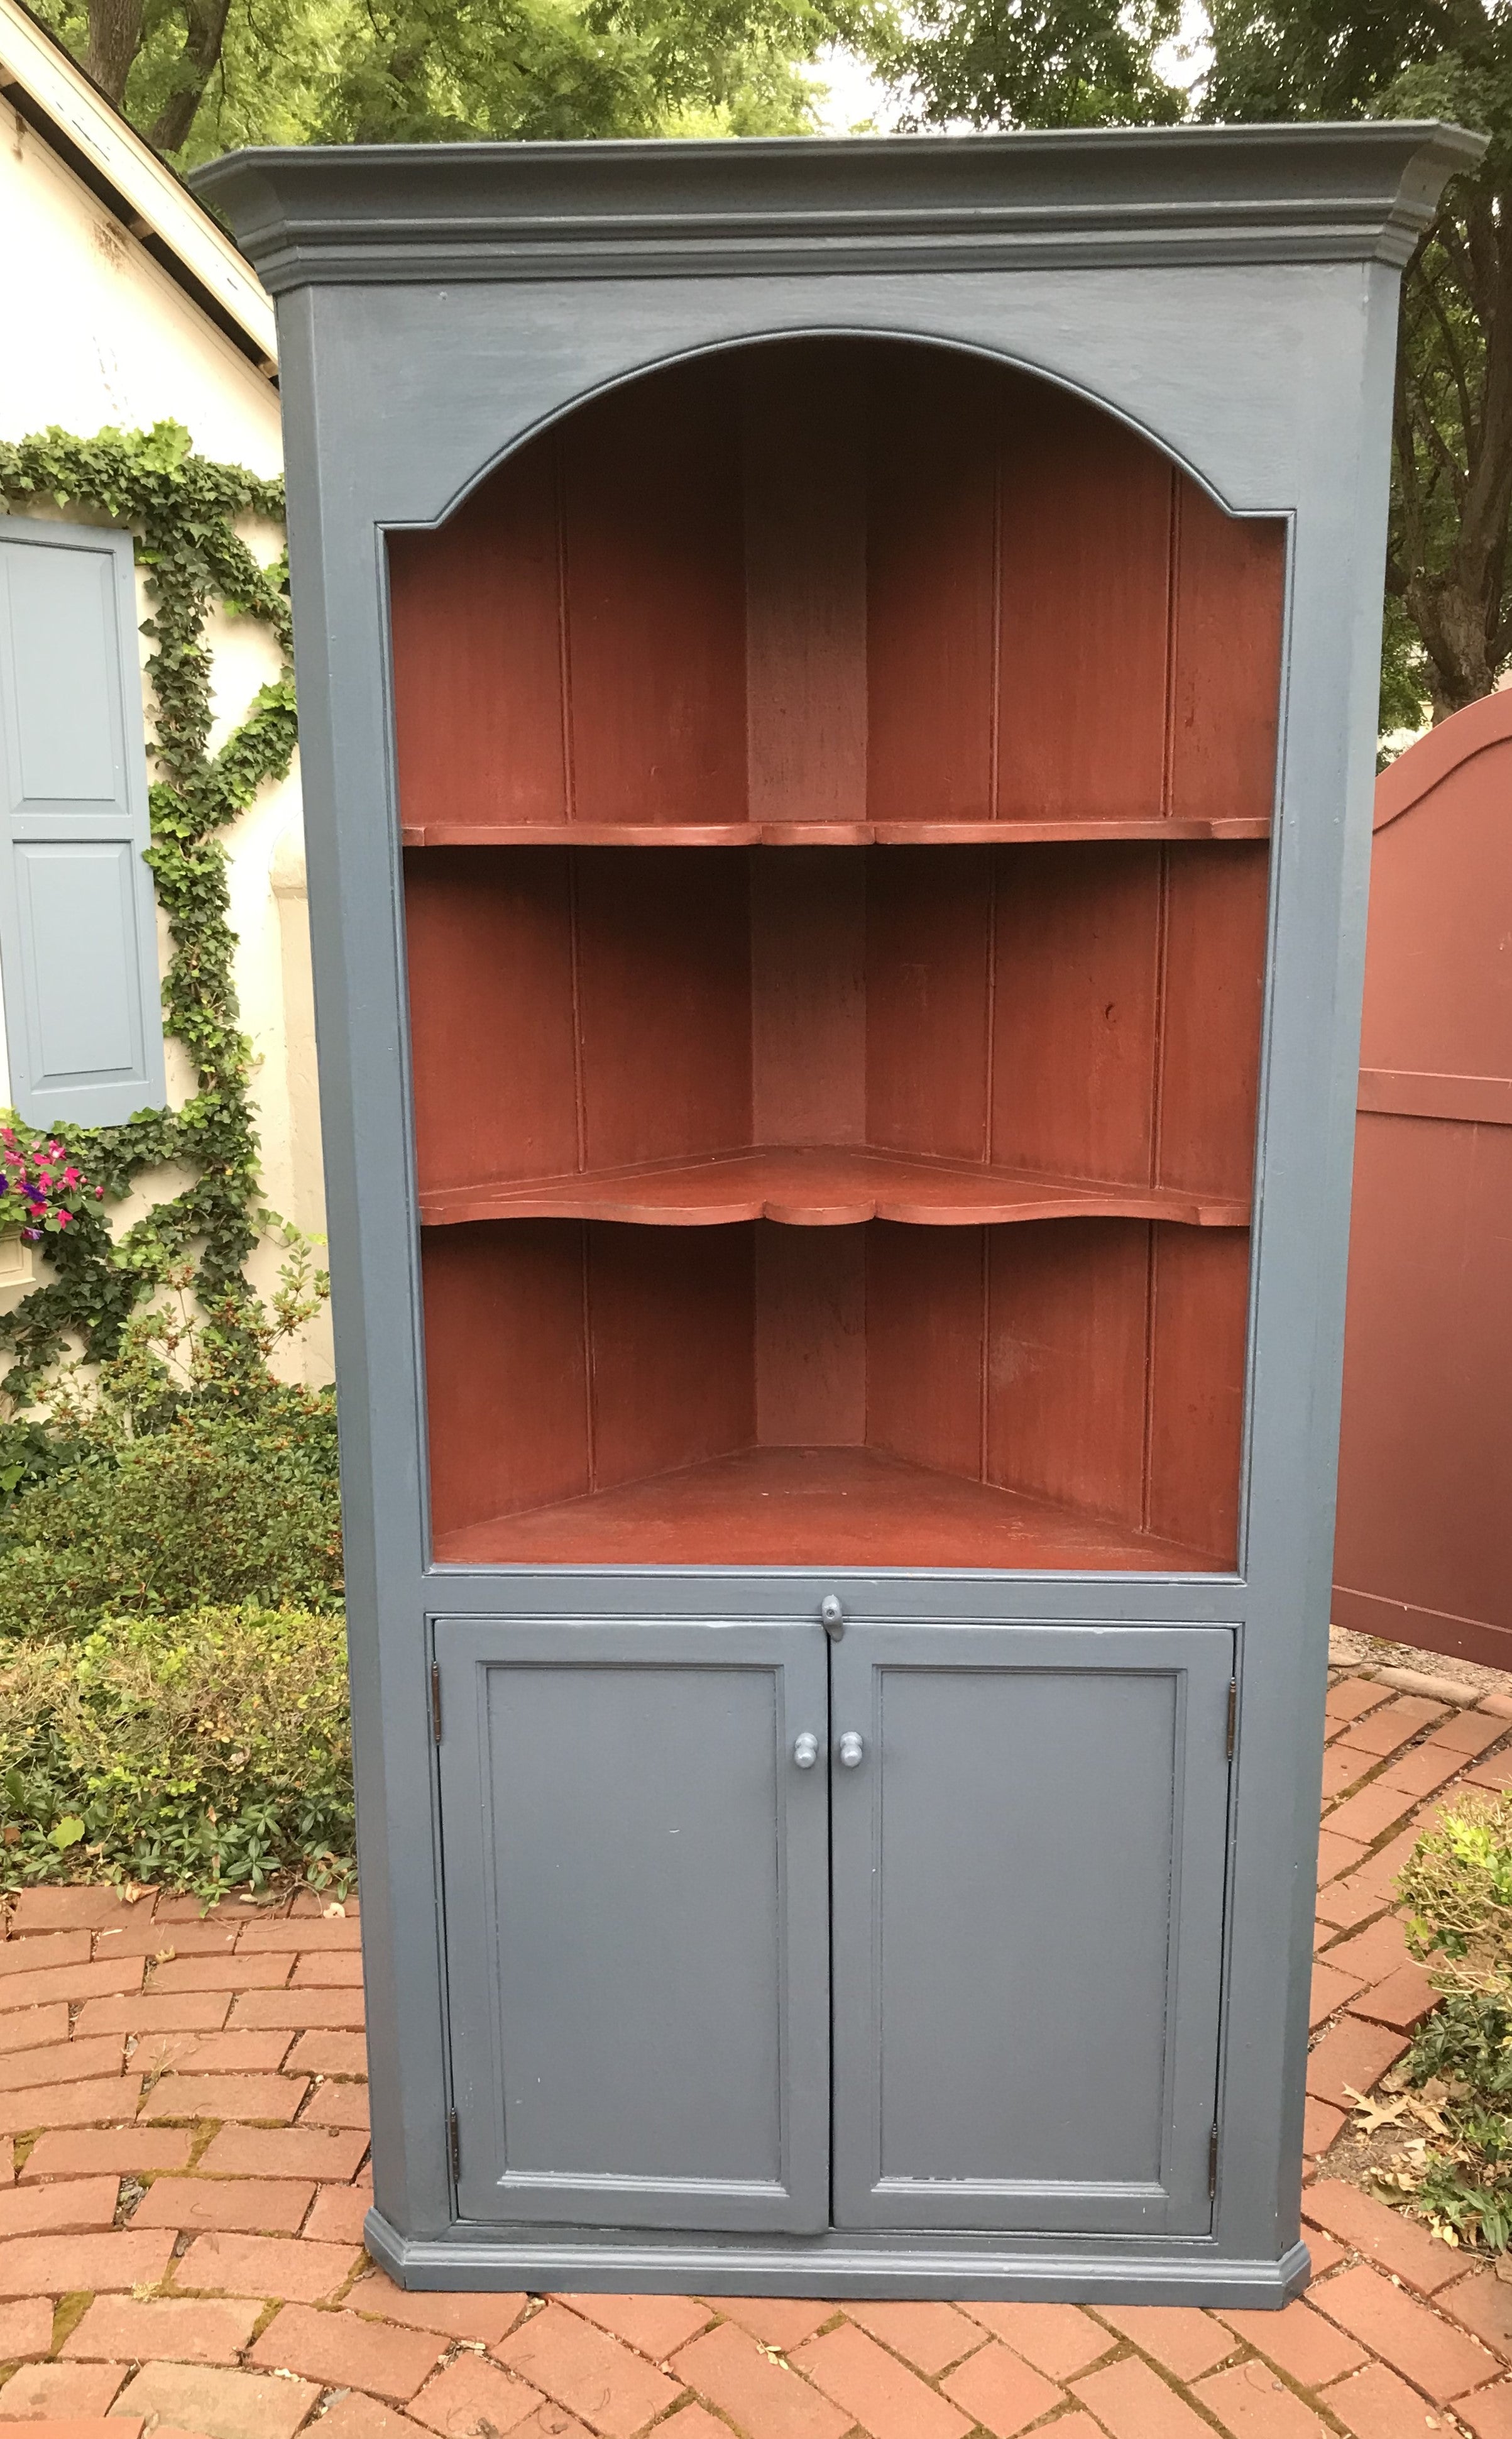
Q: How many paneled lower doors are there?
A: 2